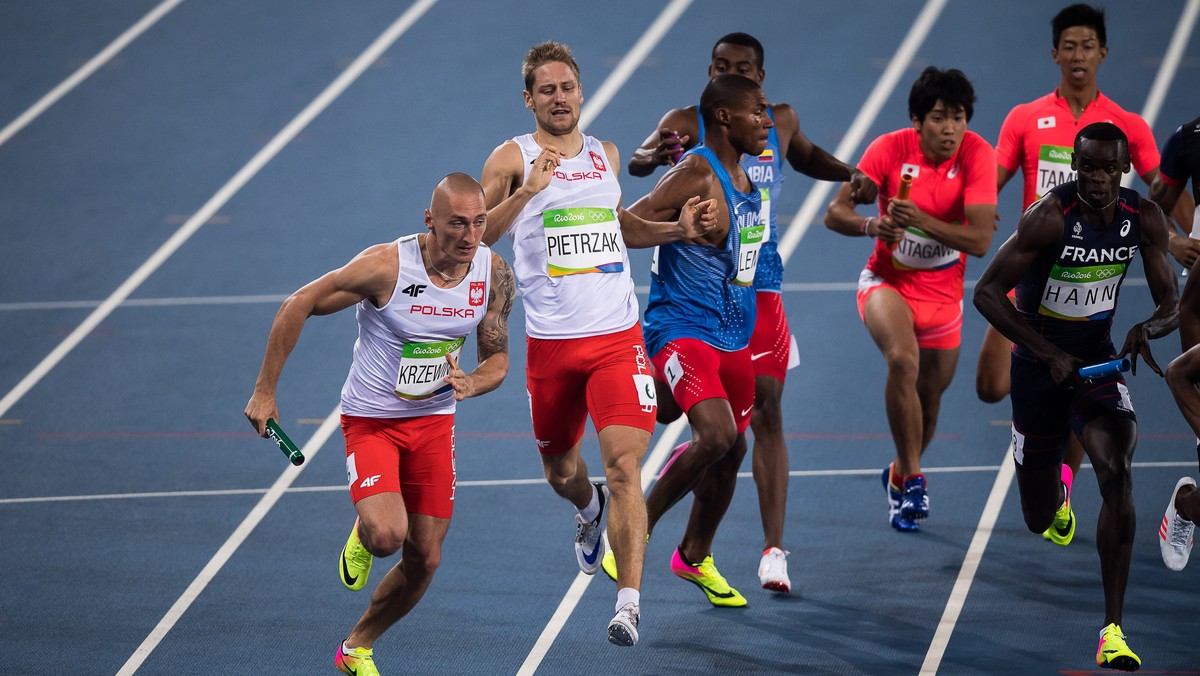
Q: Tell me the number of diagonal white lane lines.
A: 5